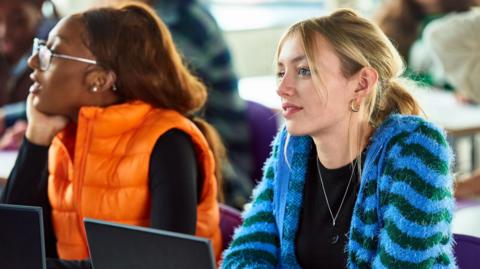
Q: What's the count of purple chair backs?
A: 3